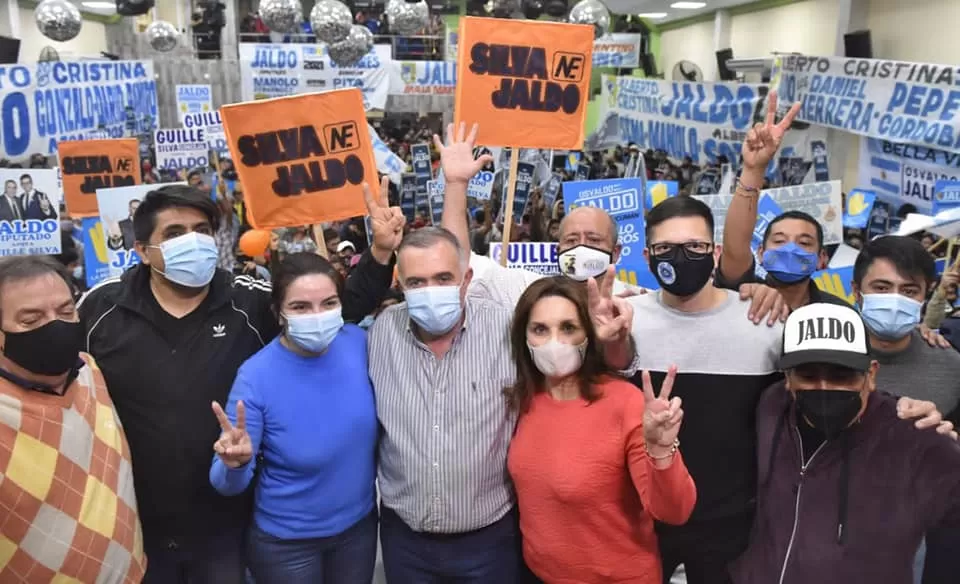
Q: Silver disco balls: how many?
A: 7